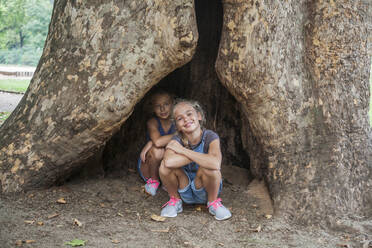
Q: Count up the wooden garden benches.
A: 0